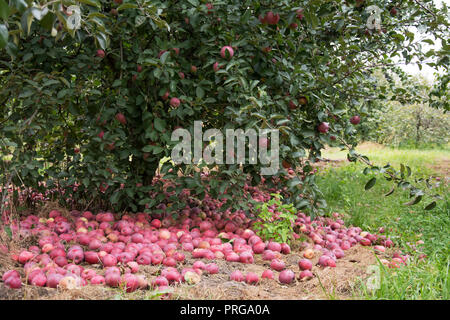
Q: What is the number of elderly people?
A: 0